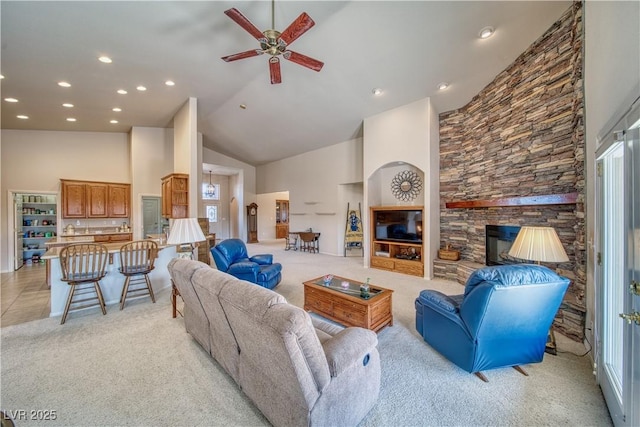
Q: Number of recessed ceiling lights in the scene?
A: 15